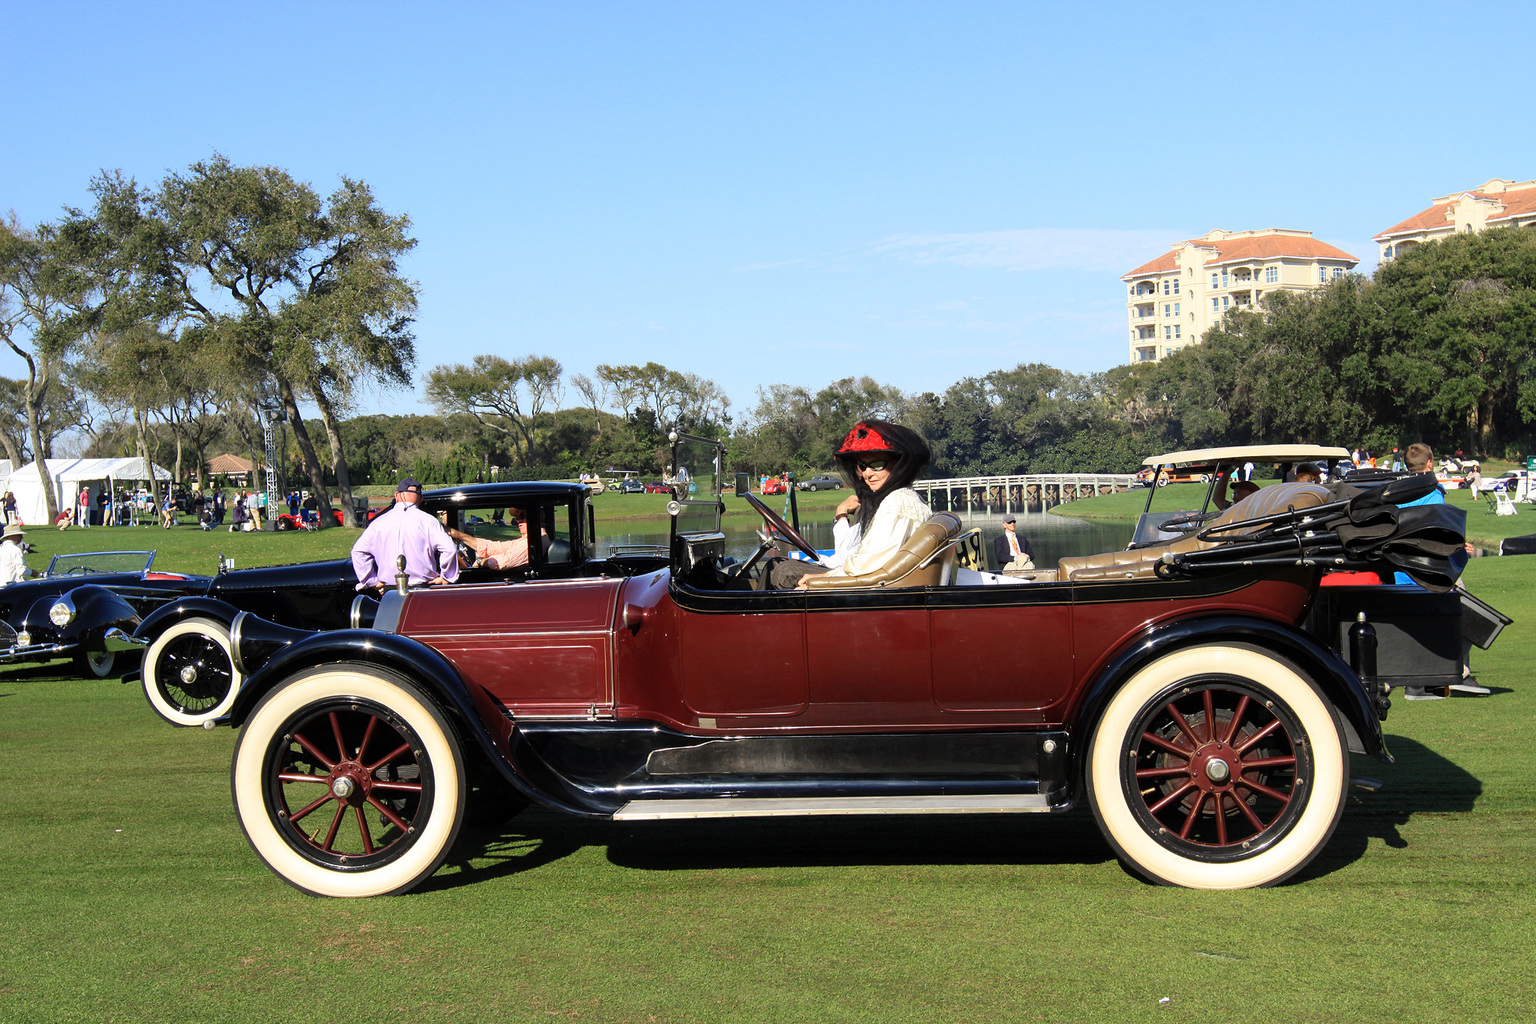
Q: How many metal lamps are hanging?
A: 0